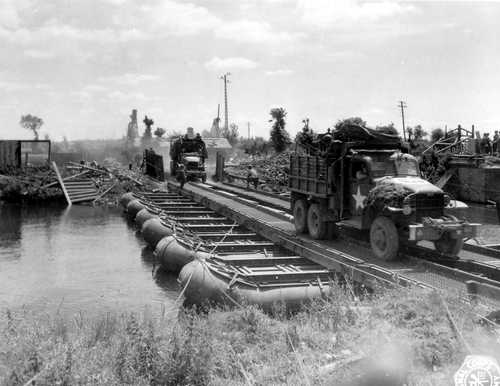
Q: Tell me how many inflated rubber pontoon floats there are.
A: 6